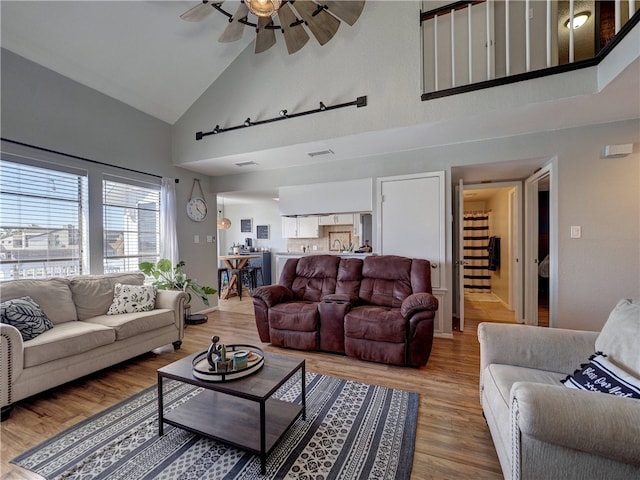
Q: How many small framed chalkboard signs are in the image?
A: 2